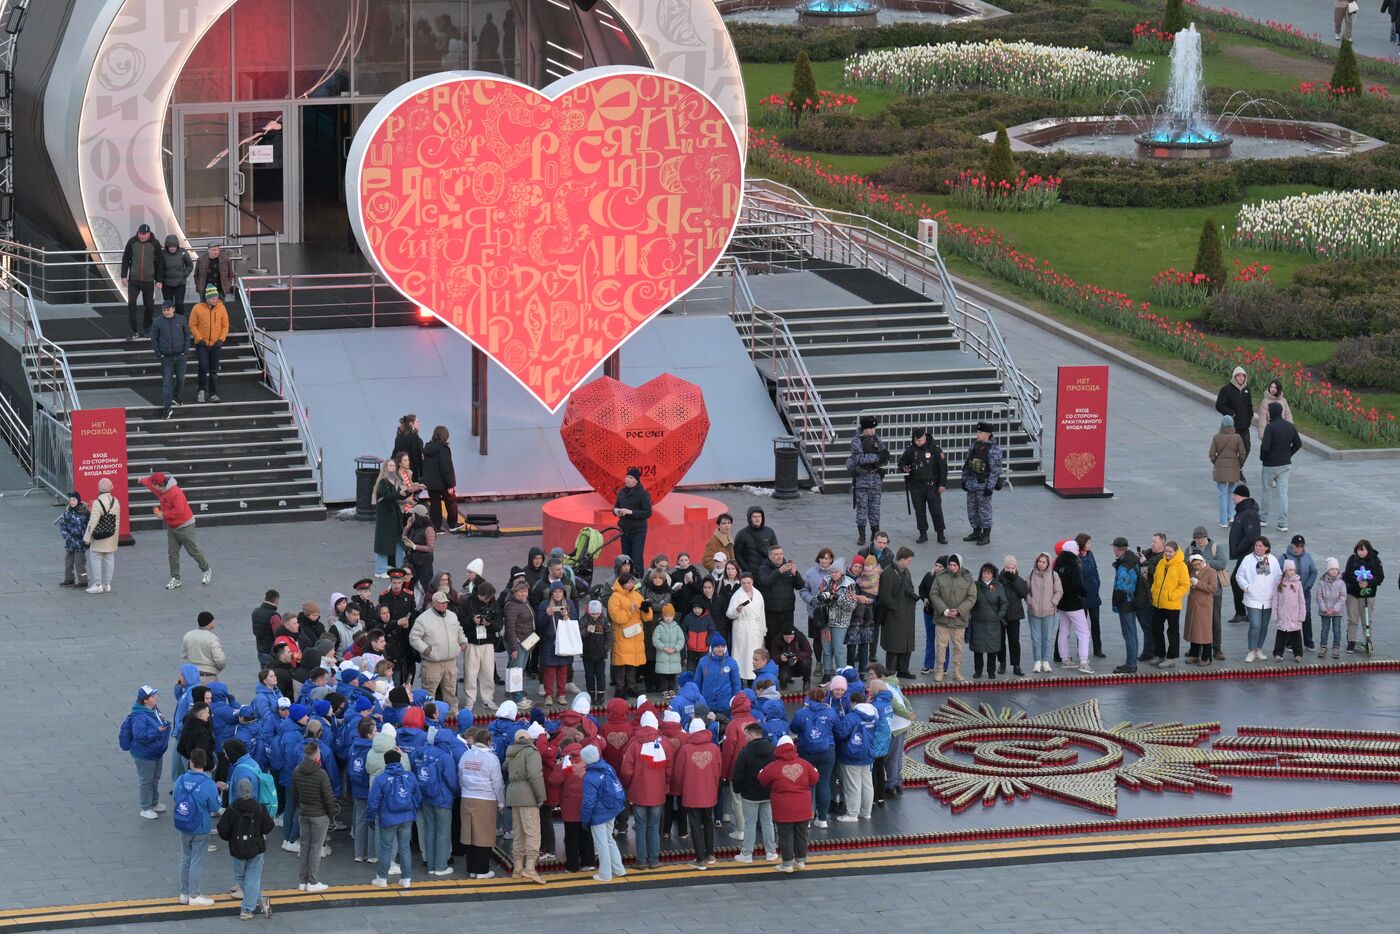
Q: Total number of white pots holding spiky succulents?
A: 0